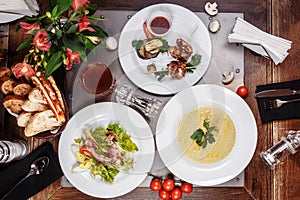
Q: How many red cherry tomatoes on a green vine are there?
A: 5